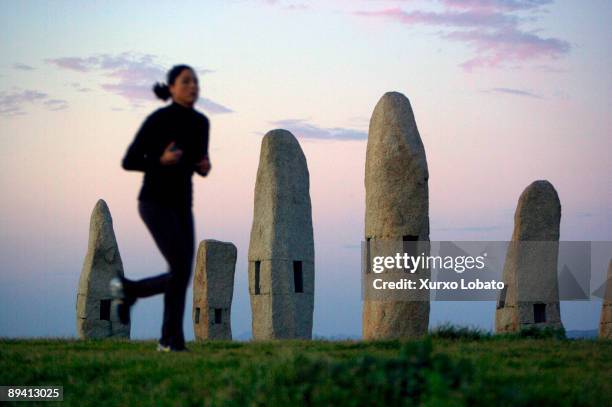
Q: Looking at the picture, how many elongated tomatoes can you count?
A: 0